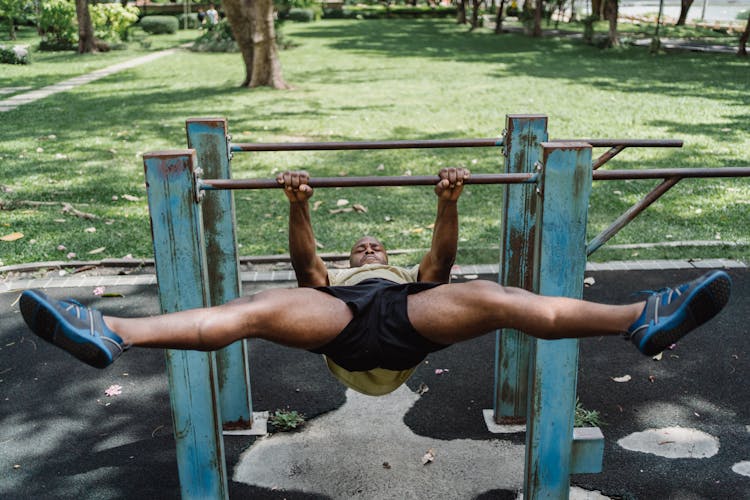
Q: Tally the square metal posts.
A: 4